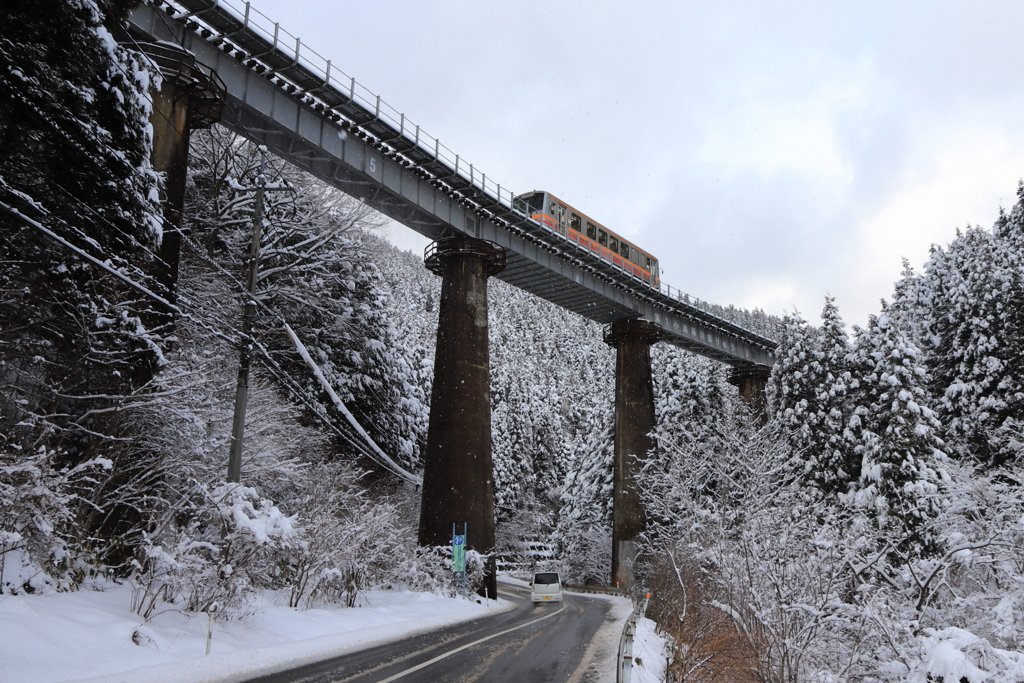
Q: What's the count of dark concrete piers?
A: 4